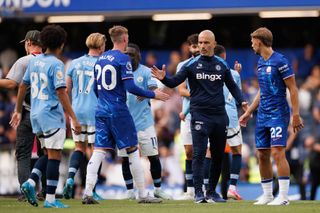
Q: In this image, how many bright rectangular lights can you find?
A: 3